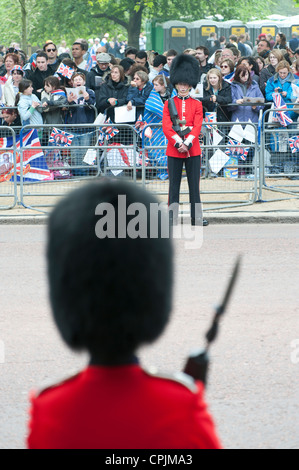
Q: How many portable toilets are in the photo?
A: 5